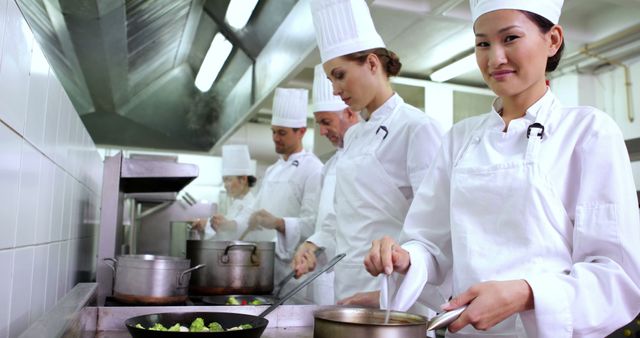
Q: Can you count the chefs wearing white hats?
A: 5